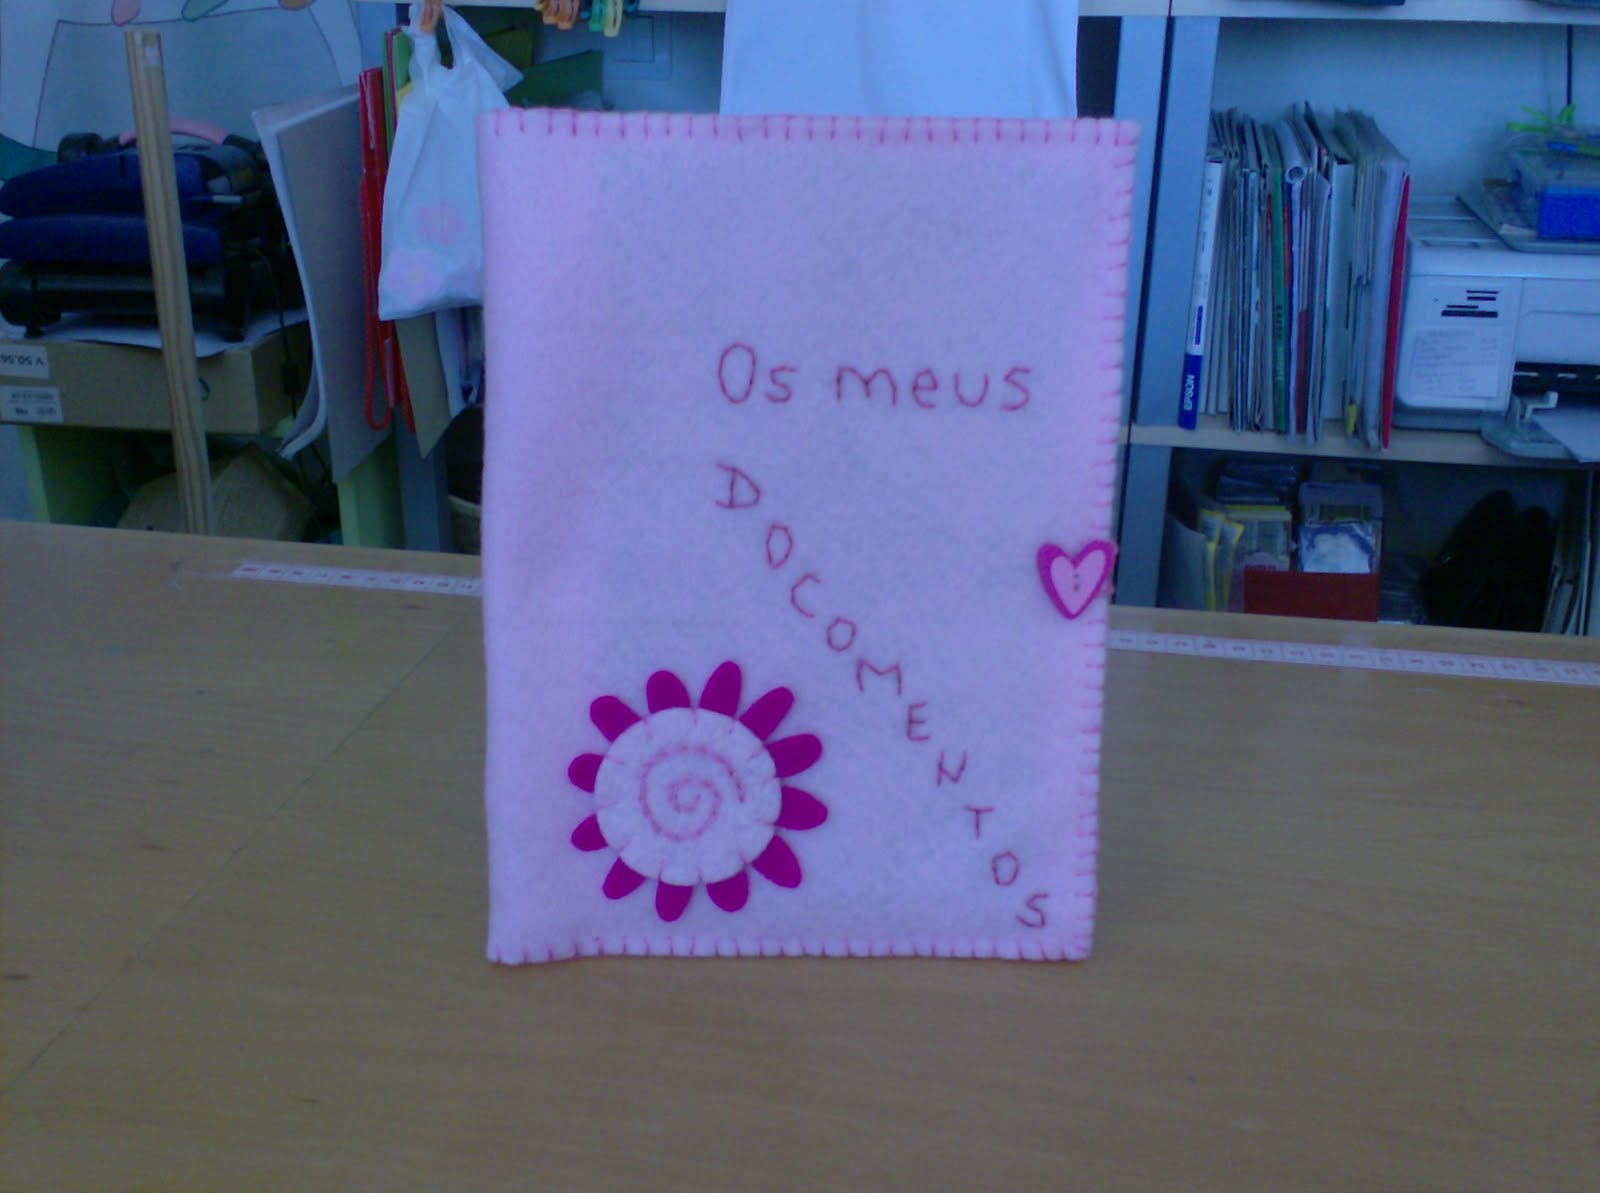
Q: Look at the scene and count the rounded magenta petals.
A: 12